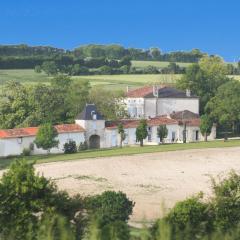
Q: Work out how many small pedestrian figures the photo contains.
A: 0